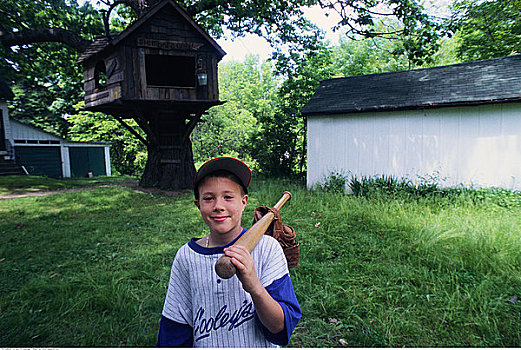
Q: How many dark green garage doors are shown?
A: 2